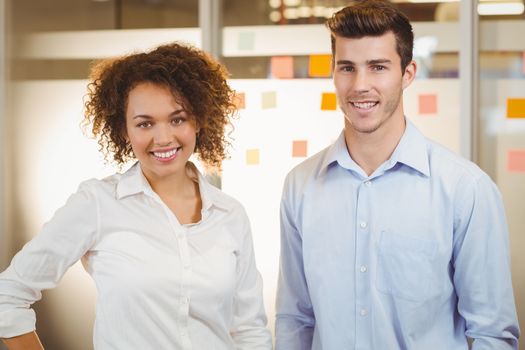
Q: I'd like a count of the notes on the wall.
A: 11